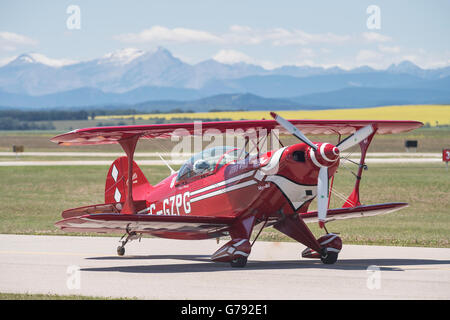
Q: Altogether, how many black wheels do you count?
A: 3